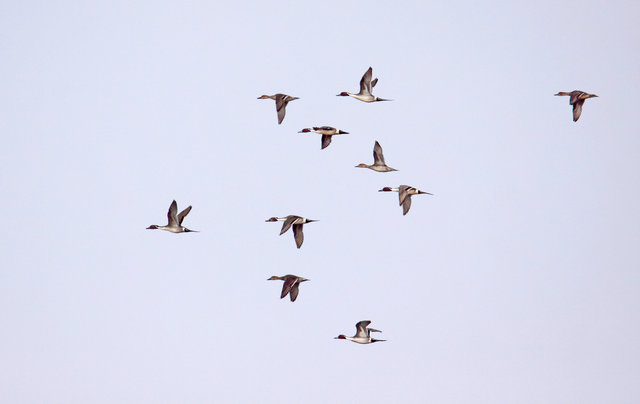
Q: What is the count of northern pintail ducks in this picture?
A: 10